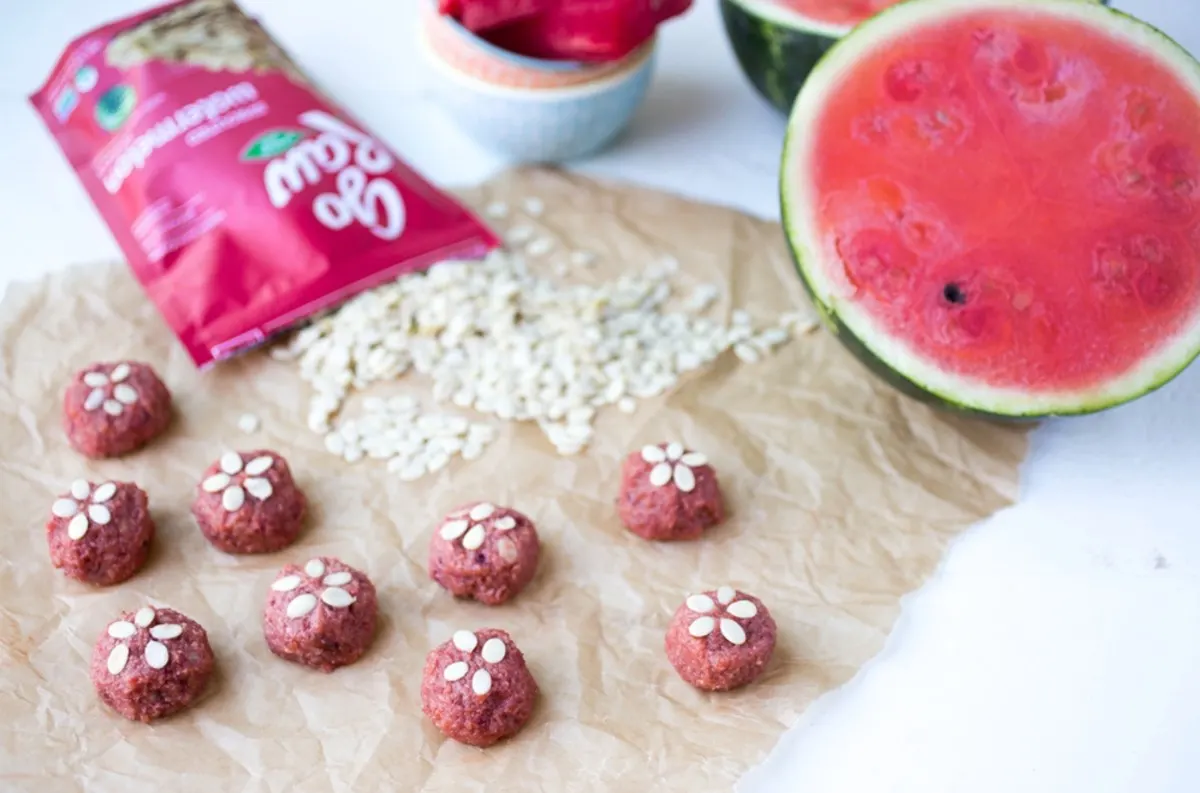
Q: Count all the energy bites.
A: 9